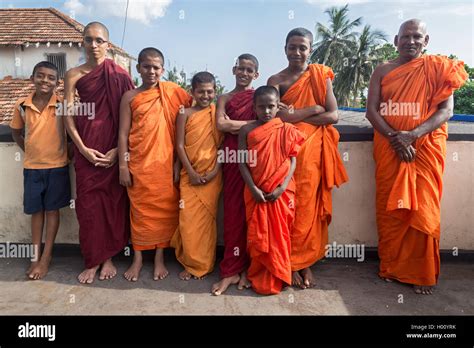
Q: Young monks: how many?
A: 6